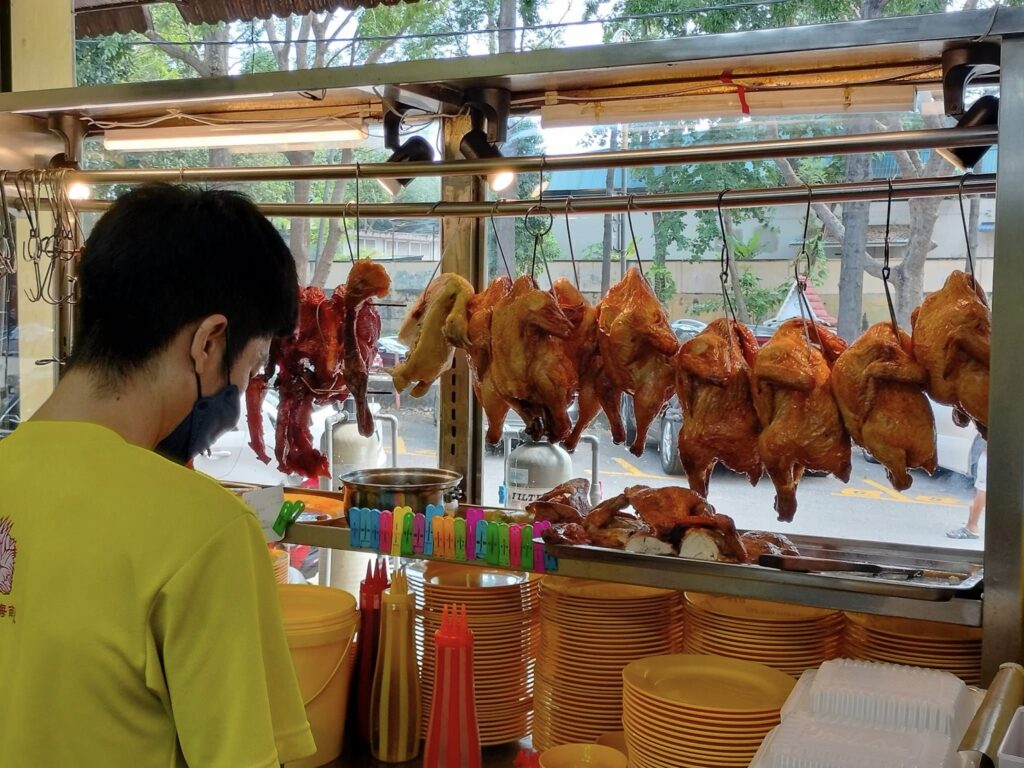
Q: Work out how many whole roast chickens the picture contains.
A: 8